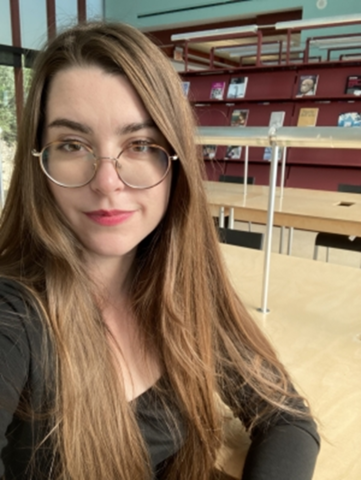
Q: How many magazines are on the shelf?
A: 12